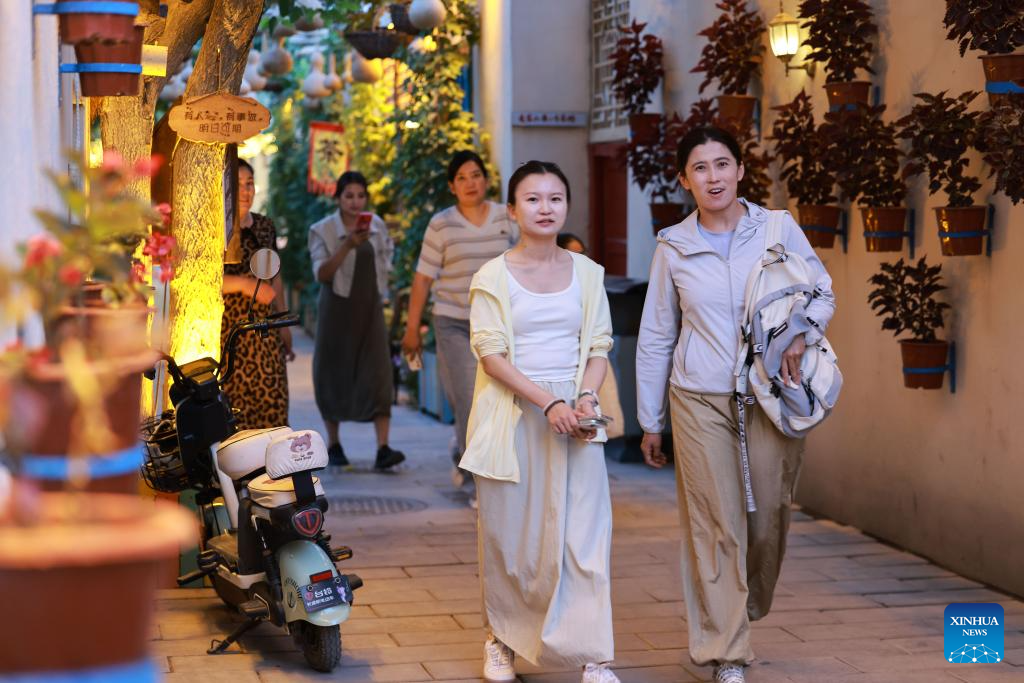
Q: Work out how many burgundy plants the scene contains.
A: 11